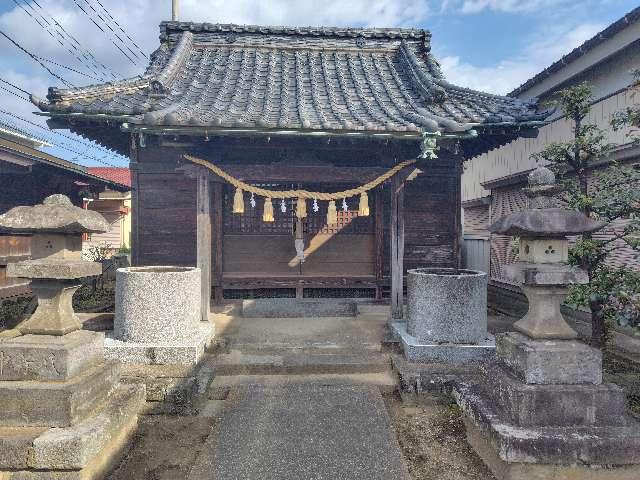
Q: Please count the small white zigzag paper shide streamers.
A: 4